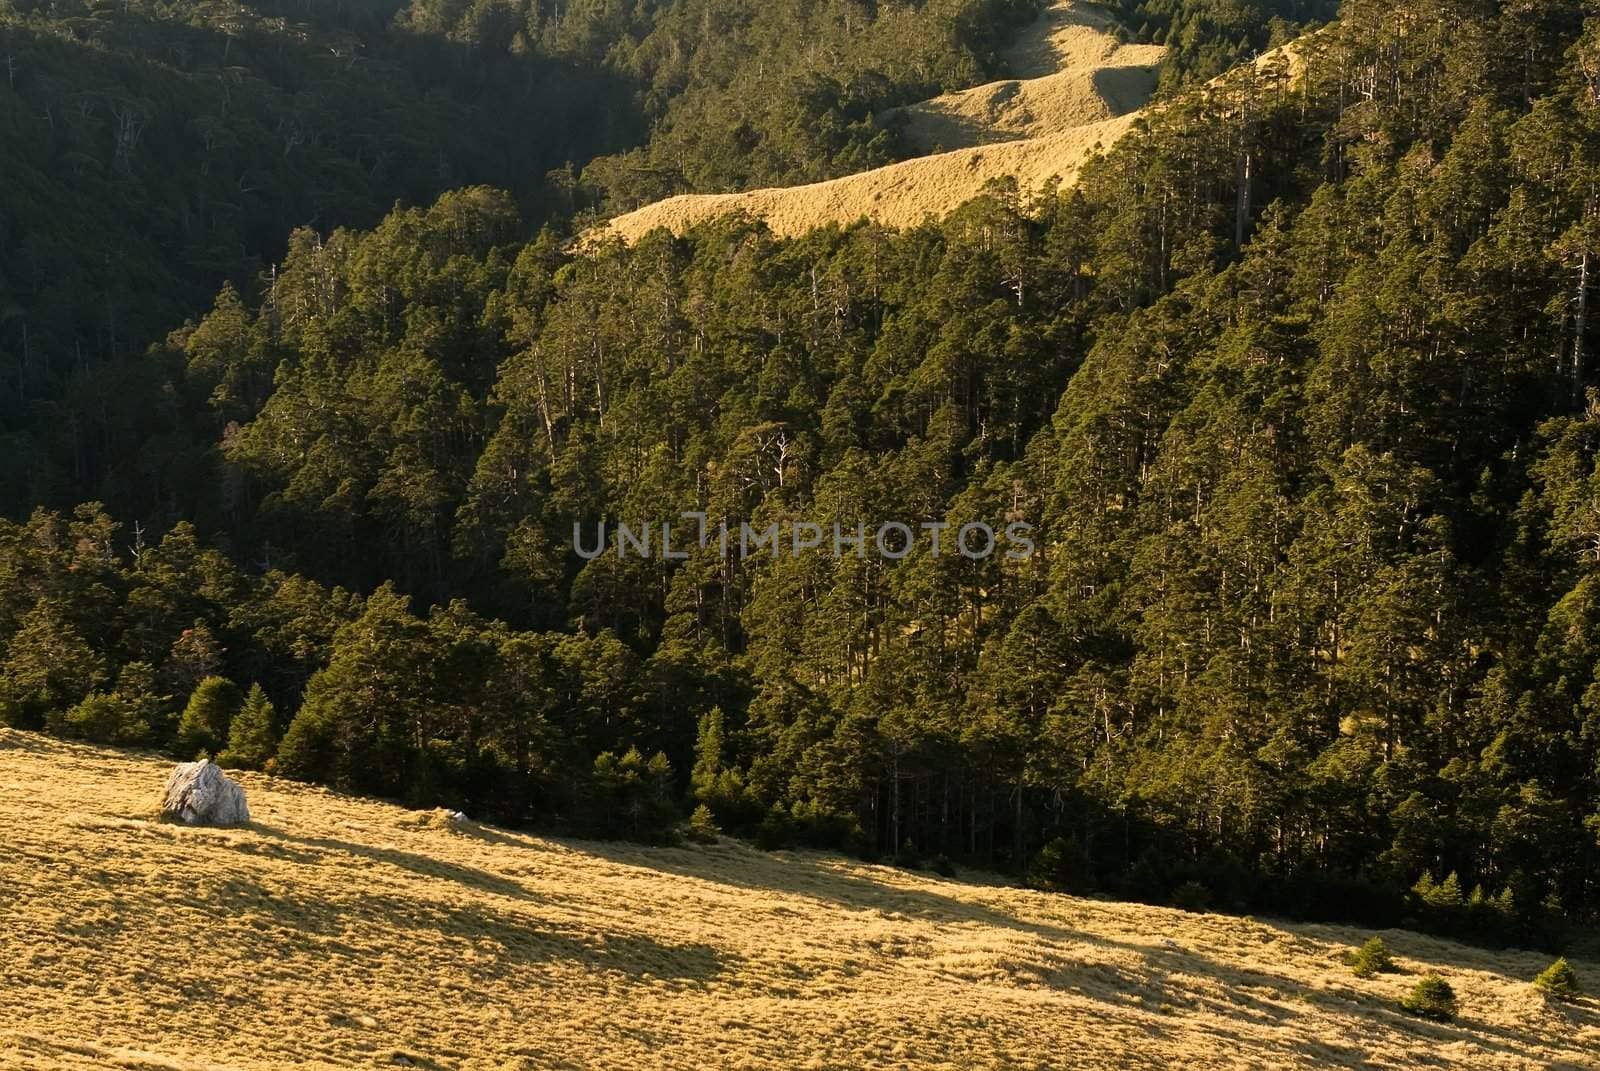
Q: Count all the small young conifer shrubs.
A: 3